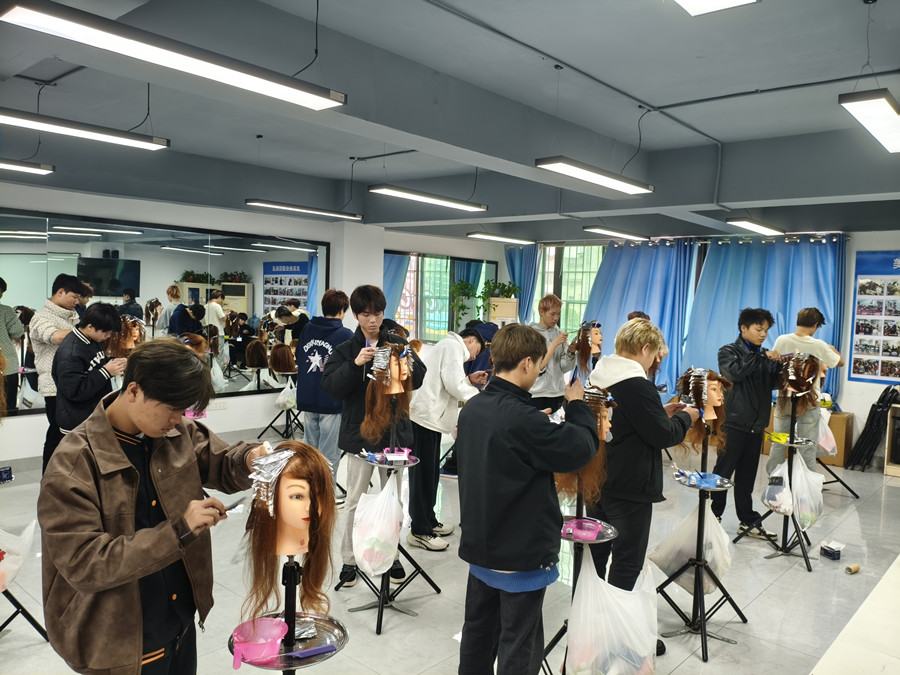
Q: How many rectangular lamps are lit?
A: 11